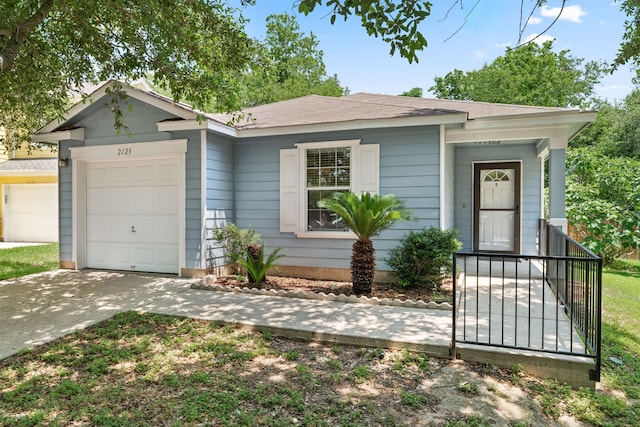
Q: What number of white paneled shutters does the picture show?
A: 2